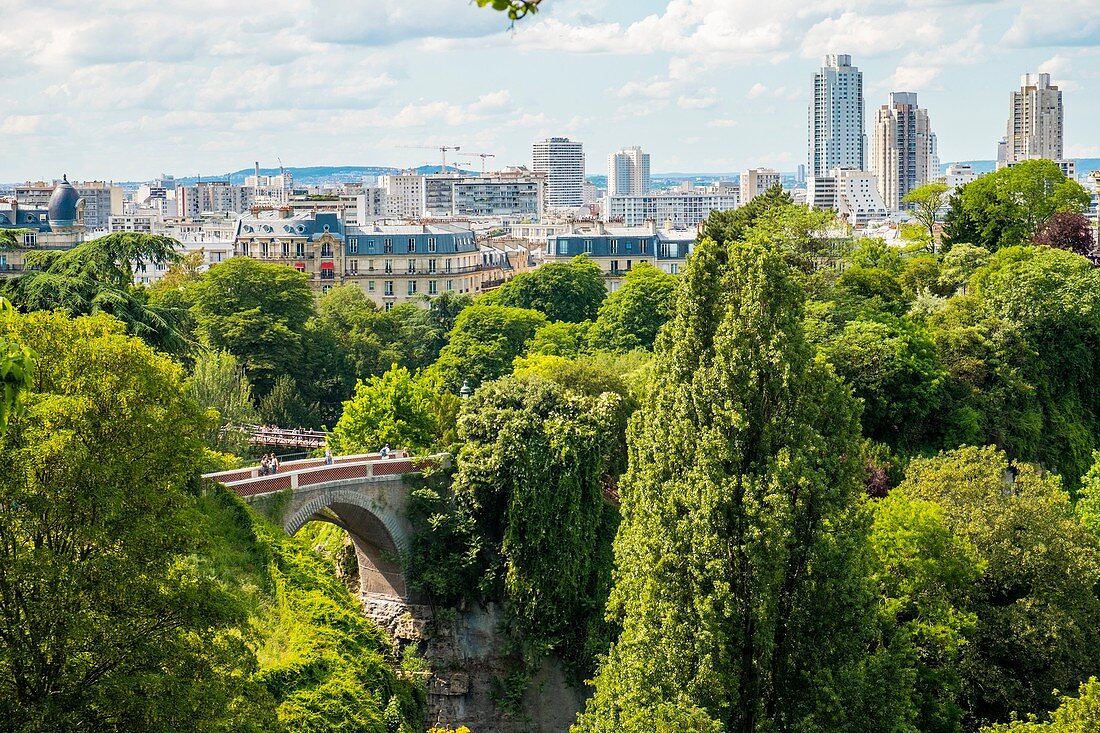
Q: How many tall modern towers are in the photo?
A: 5